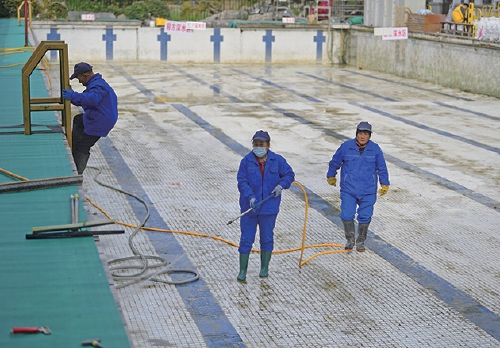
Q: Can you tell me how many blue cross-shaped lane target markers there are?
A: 6